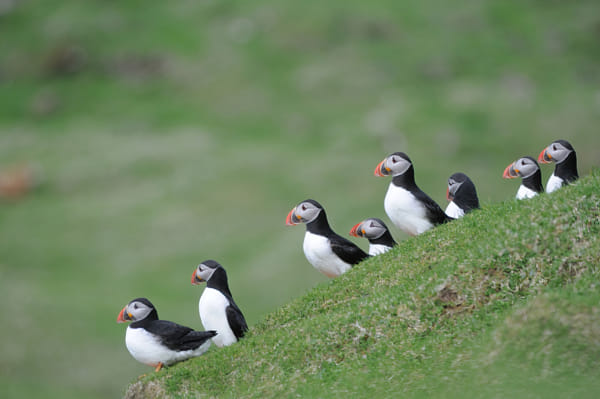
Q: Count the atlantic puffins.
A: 8